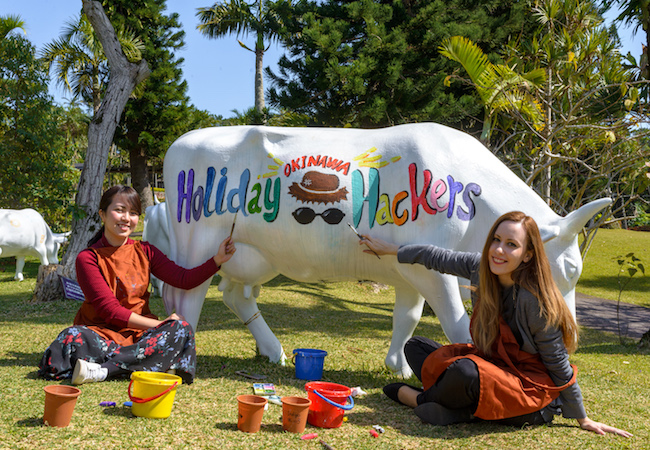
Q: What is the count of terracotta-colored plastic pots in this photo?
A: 3